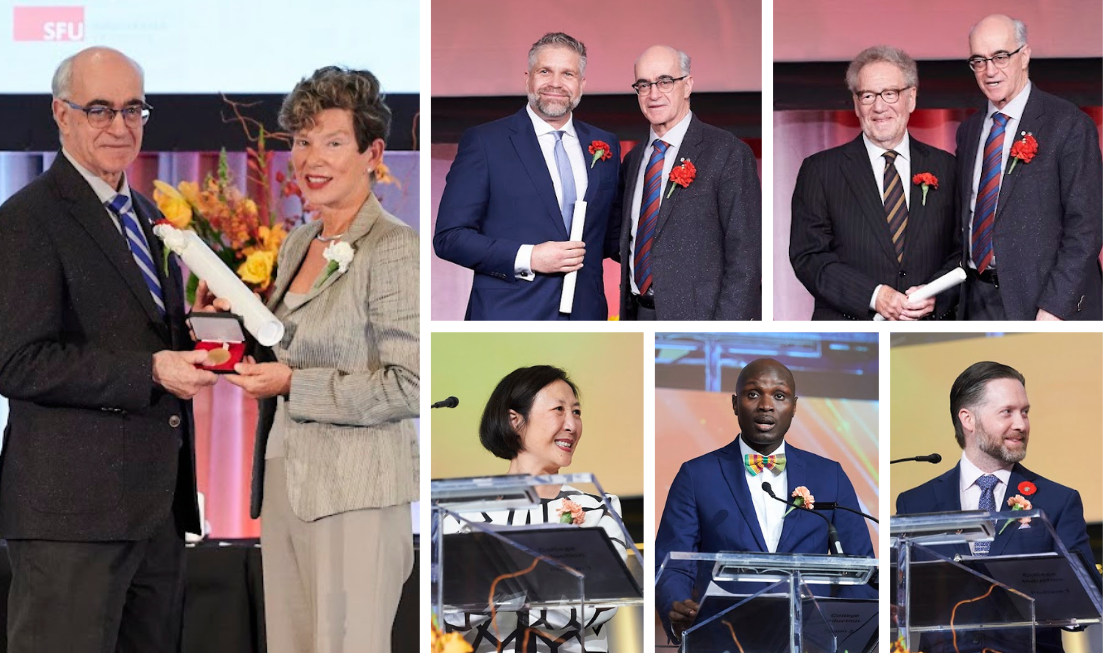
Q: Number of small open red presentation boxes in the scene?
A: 1